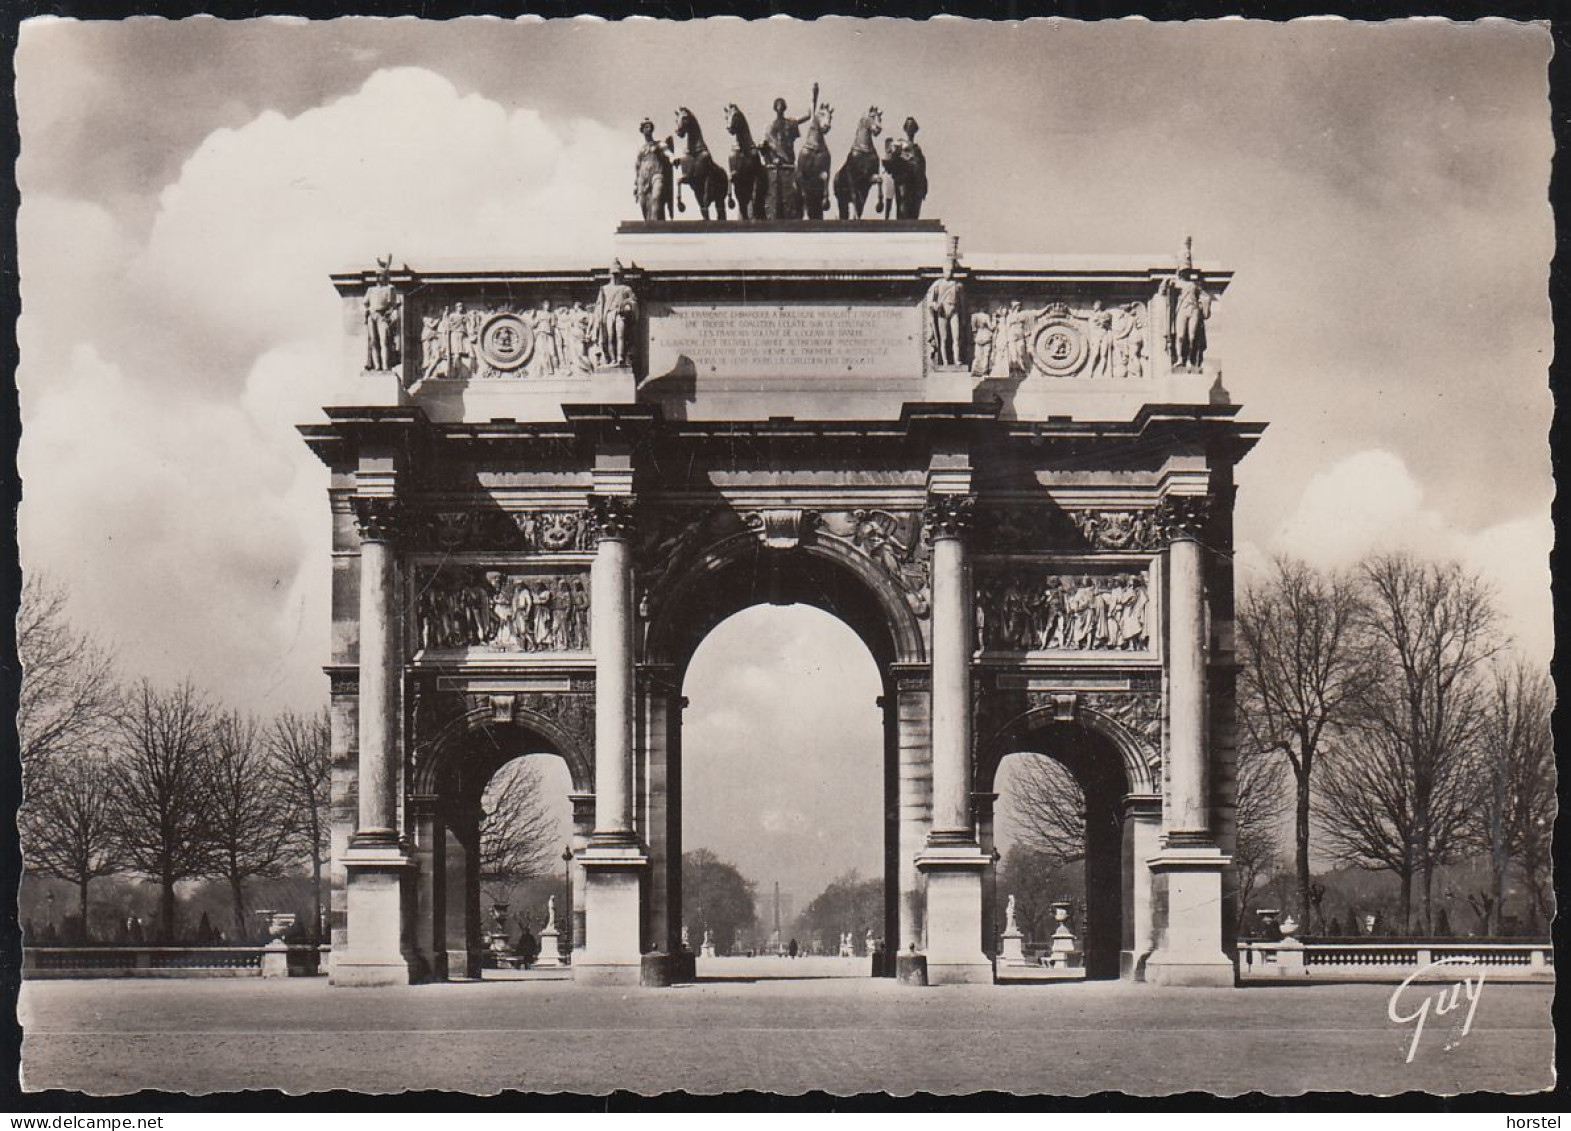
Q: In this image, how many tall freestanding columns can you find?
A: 4